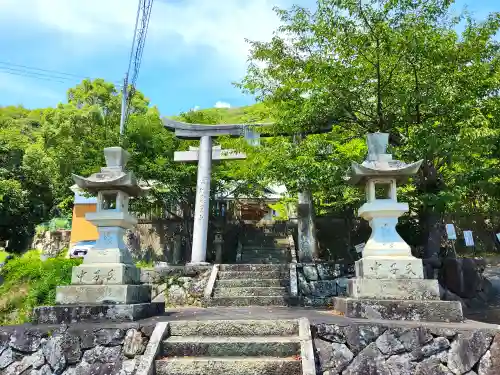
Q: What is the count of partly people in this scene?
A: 0